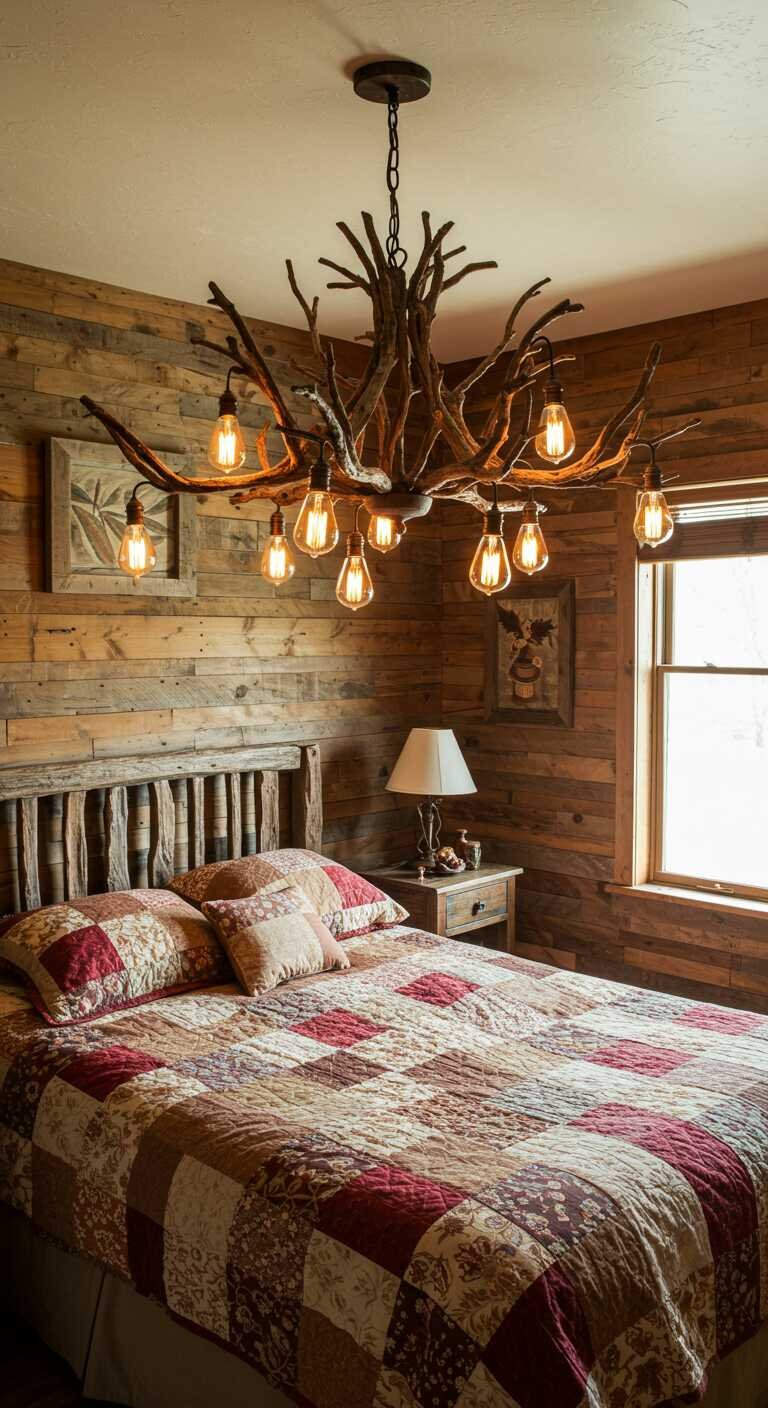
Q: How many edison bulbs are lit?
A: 10